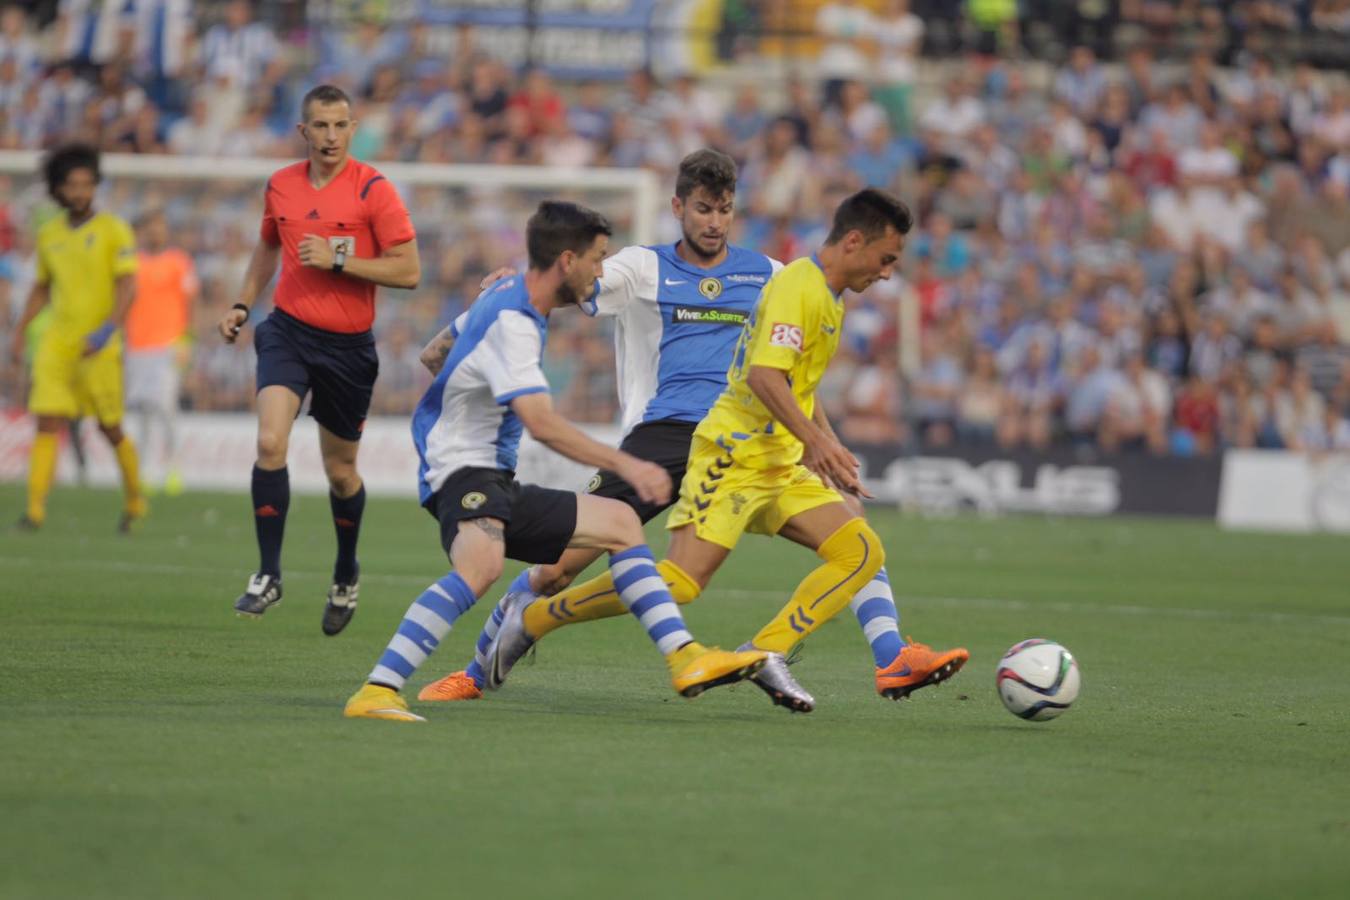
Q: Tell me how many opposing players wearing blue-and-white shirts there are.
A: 2